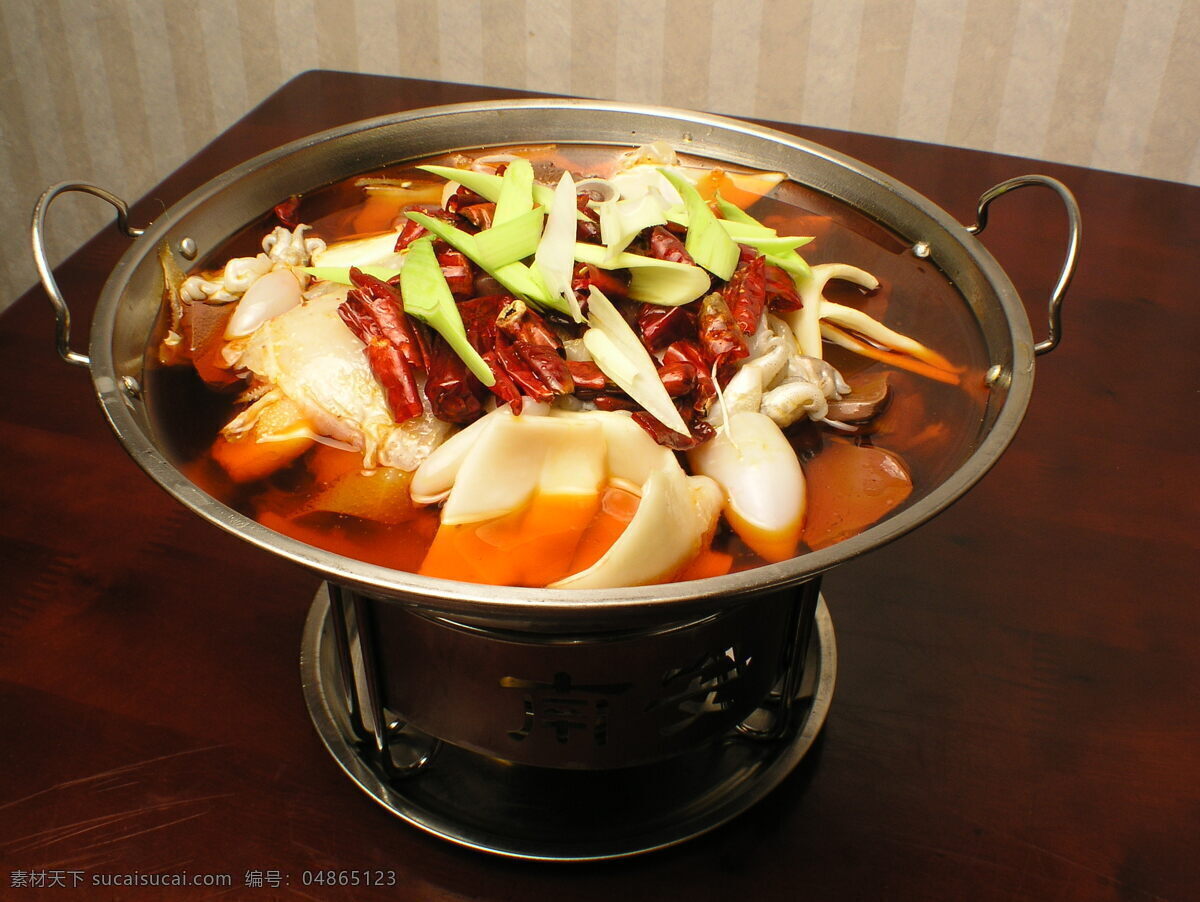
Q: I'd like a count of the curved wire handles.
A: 2